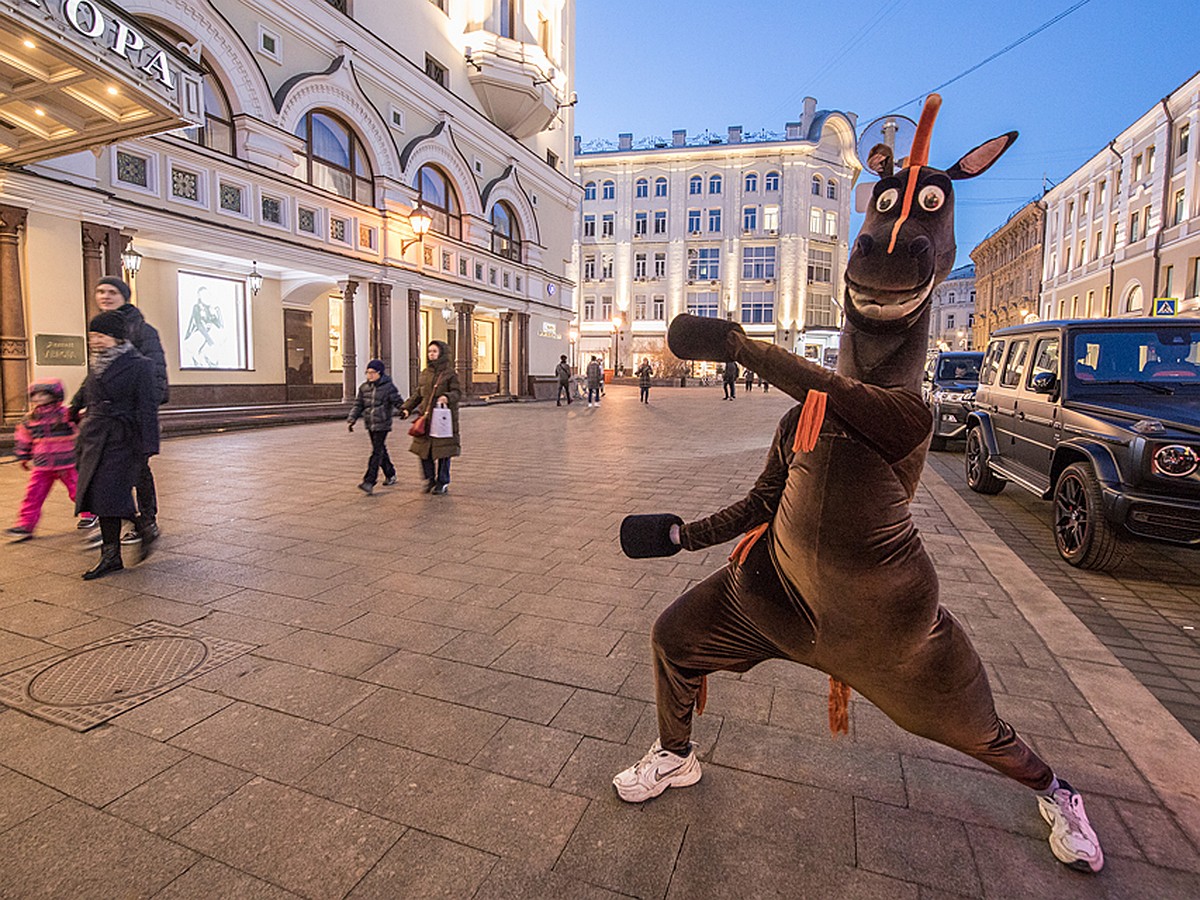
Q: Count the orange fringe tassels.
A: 4